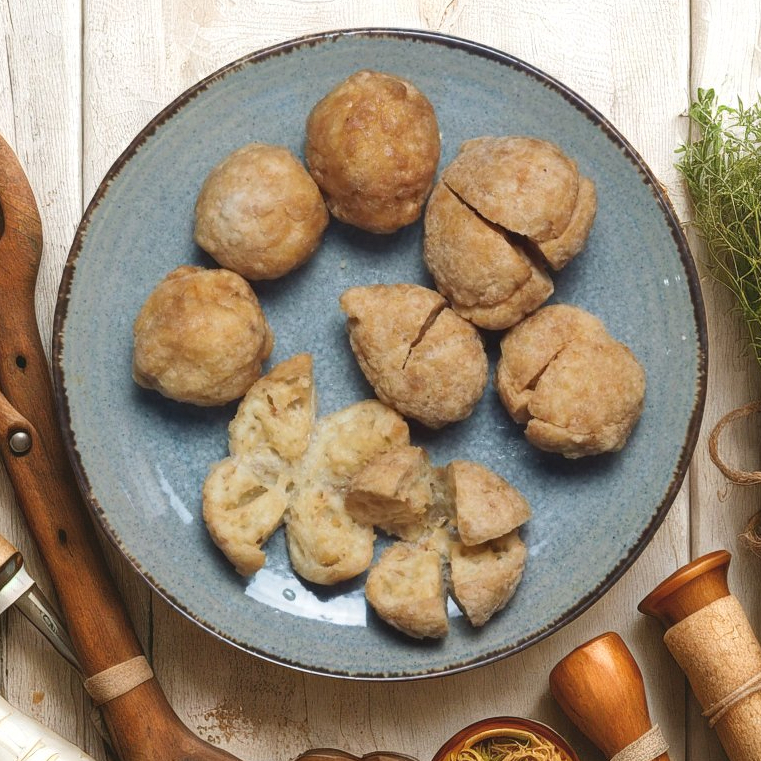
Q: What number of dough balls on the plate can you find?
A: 8